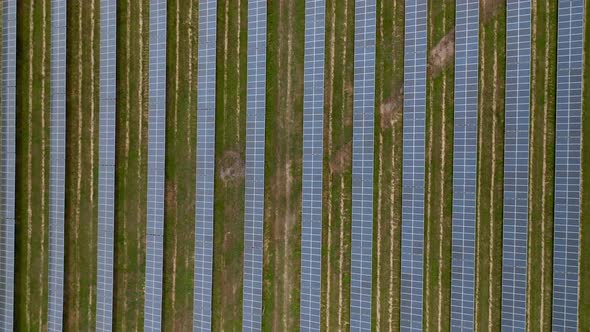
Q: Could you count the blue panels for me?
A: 12